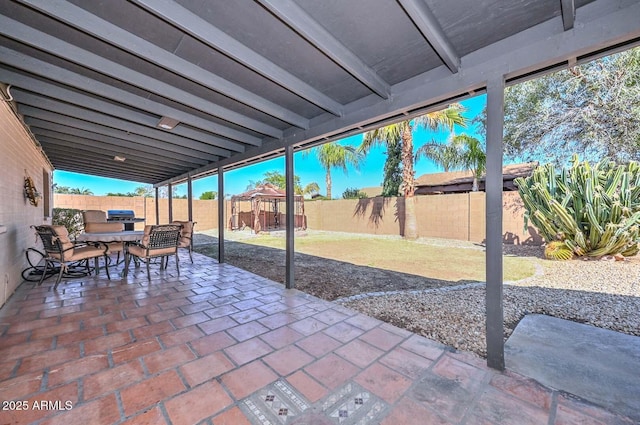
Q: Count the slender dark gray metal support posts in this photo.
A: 6